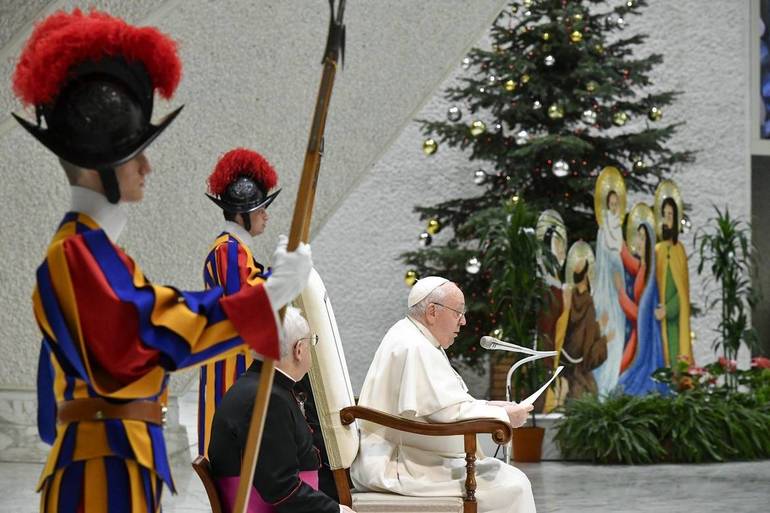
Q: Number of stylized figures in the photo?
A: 5